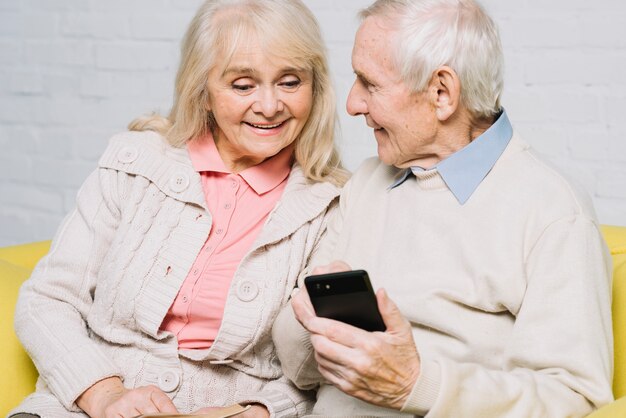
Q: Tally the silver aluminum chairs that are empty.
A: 0